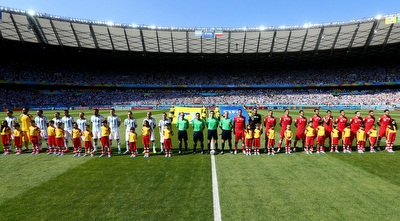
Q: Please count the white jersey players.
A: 10